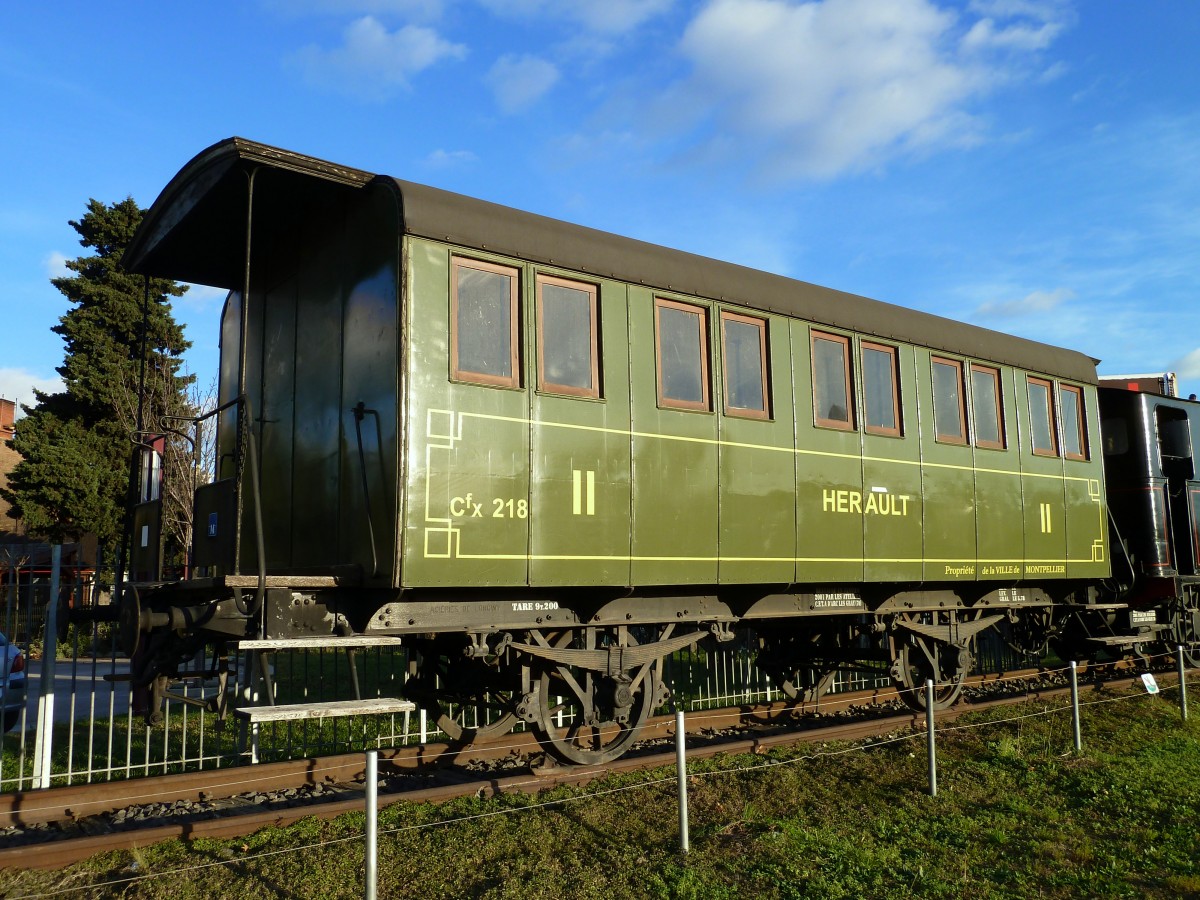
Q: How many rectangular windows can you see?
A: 10